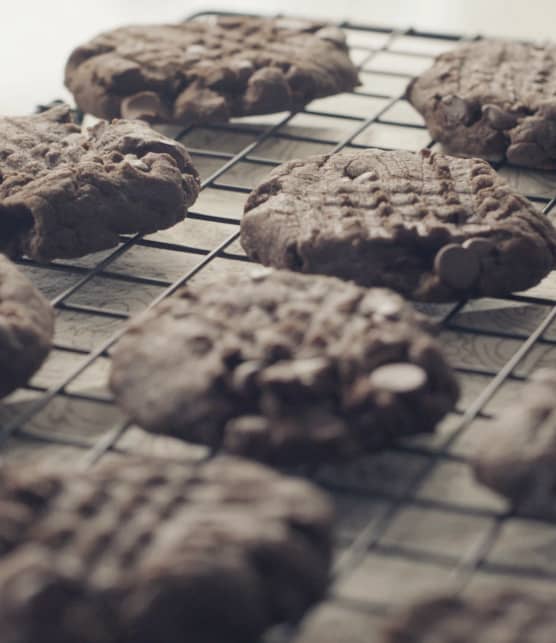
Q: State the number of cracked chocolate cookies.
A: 9